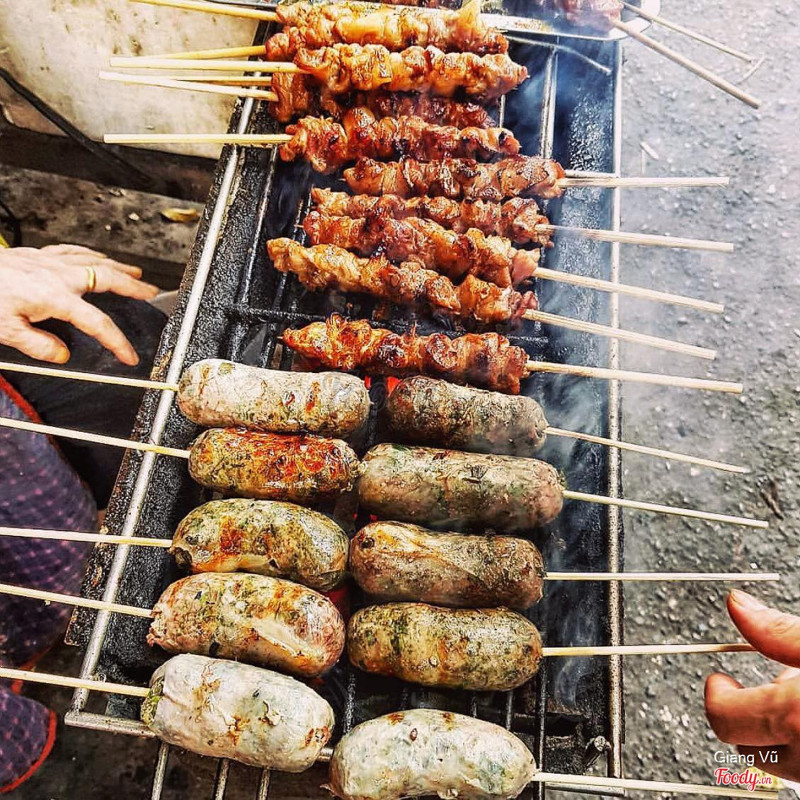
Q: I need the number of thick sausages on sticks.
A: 10